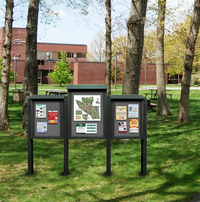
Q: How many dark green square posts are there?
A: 4